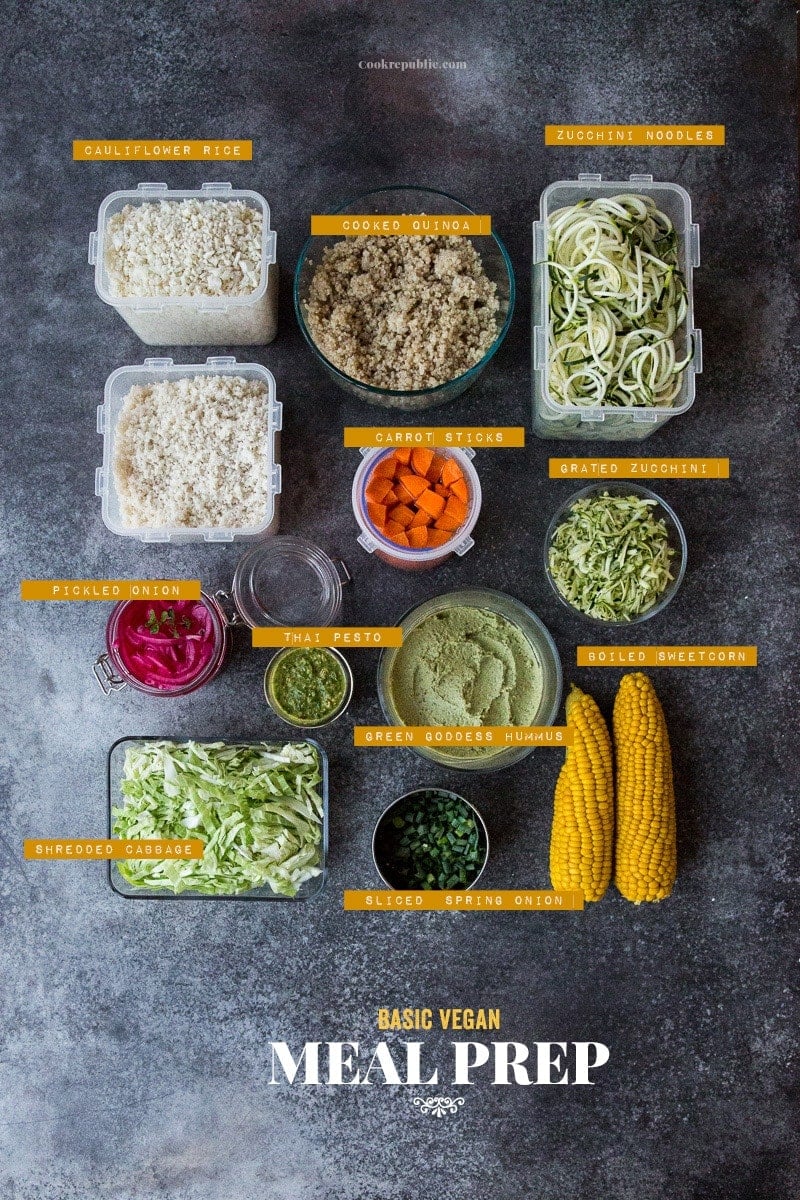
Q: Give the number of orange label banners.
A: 11